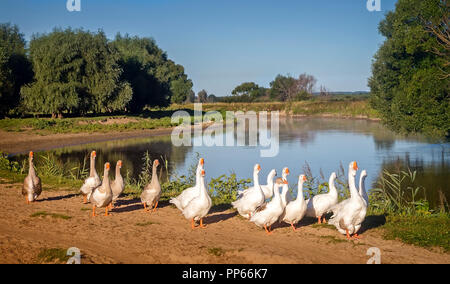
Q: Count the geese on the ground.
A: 15